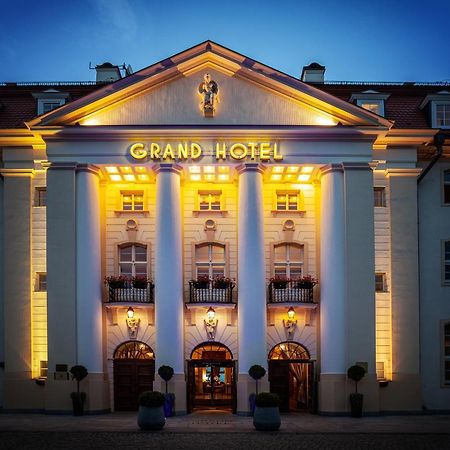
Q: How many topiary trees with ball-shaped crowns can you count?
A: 4